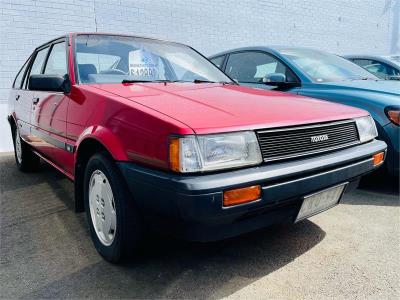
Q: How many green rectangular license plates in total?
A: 0